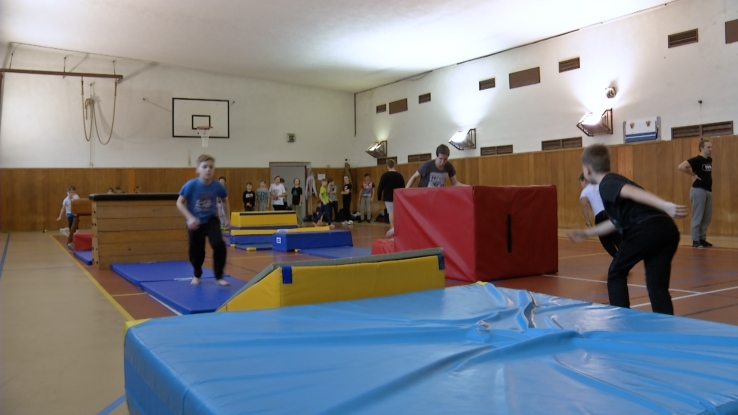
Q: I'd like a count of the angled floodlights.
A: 3